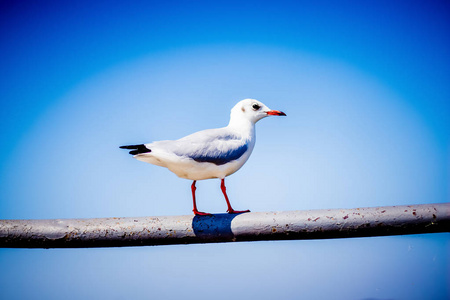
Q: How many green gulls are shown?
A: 0